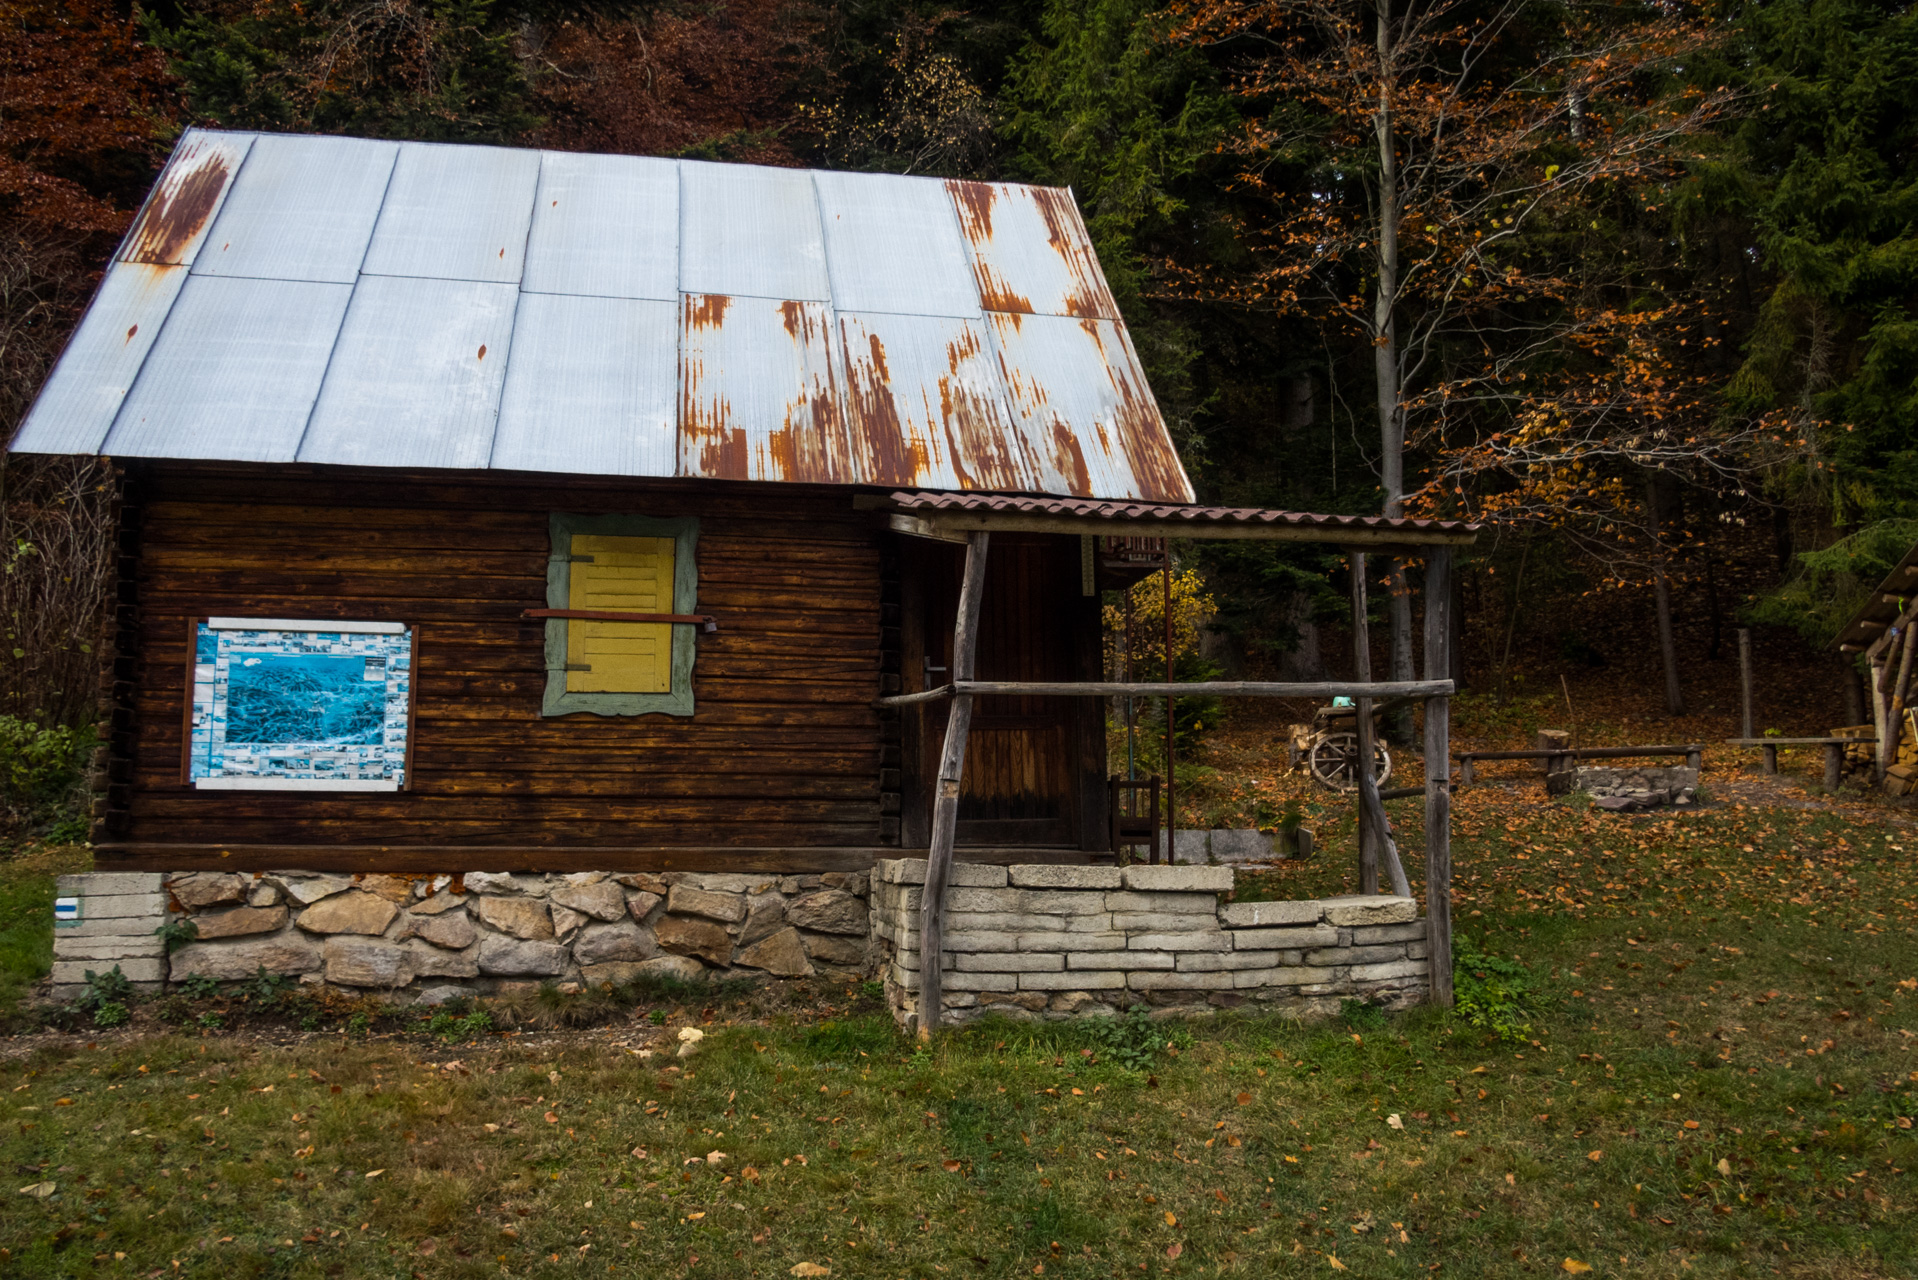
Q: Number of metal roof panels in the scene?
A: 14